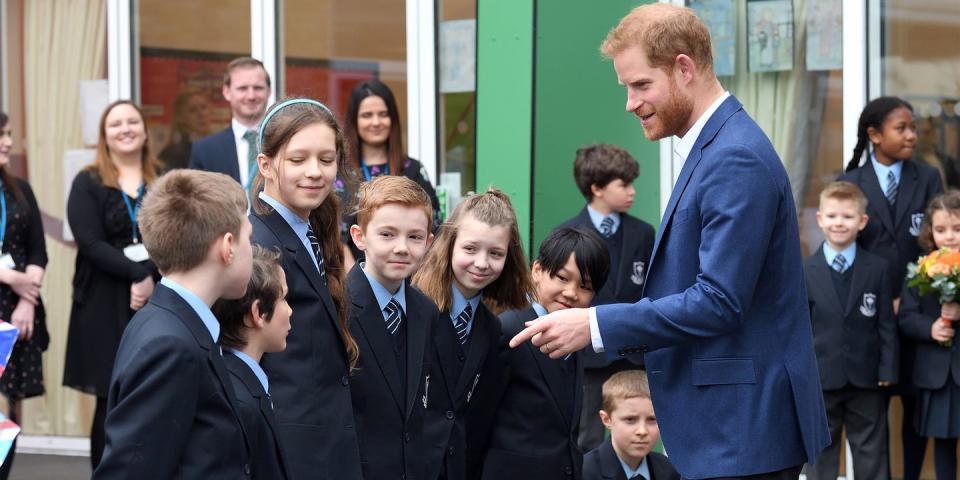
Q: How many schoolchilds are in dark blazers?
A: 11